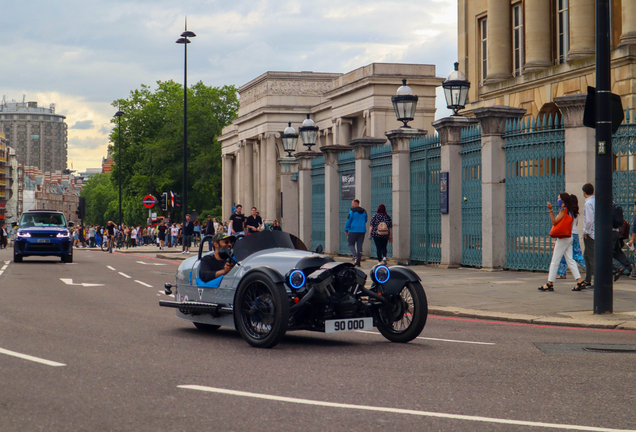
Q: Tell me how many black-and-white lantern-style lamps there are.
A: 4